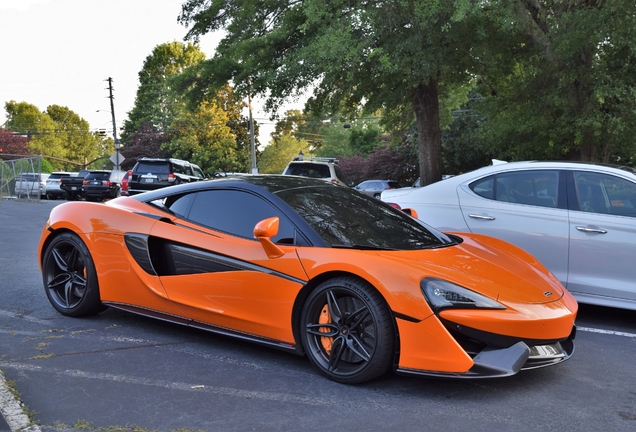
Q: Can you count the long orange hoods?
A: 1